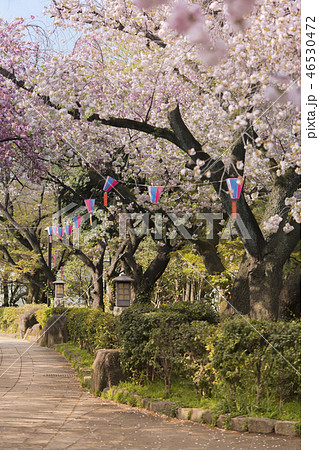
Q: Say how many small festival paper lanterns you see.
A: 9